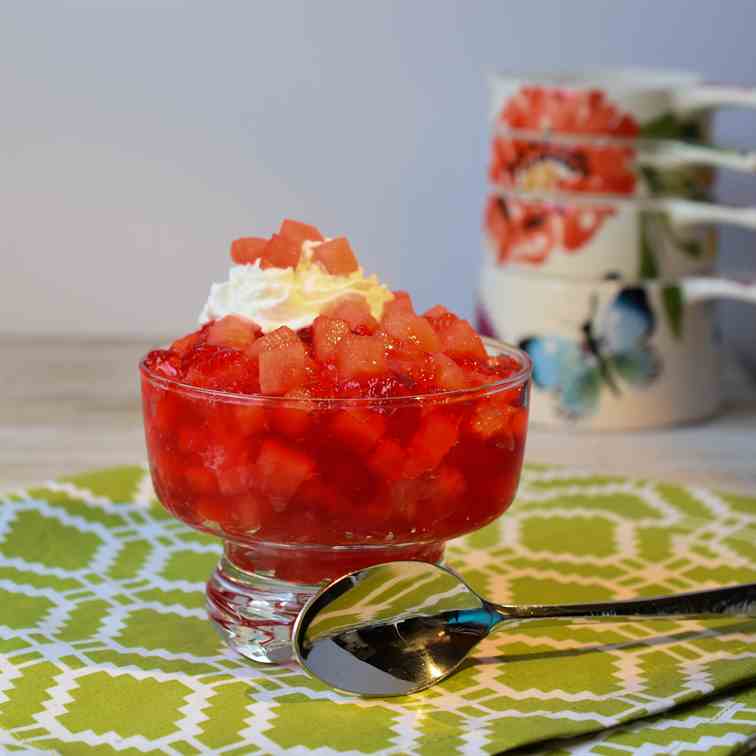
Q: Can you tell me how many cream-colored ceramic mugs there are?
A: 4